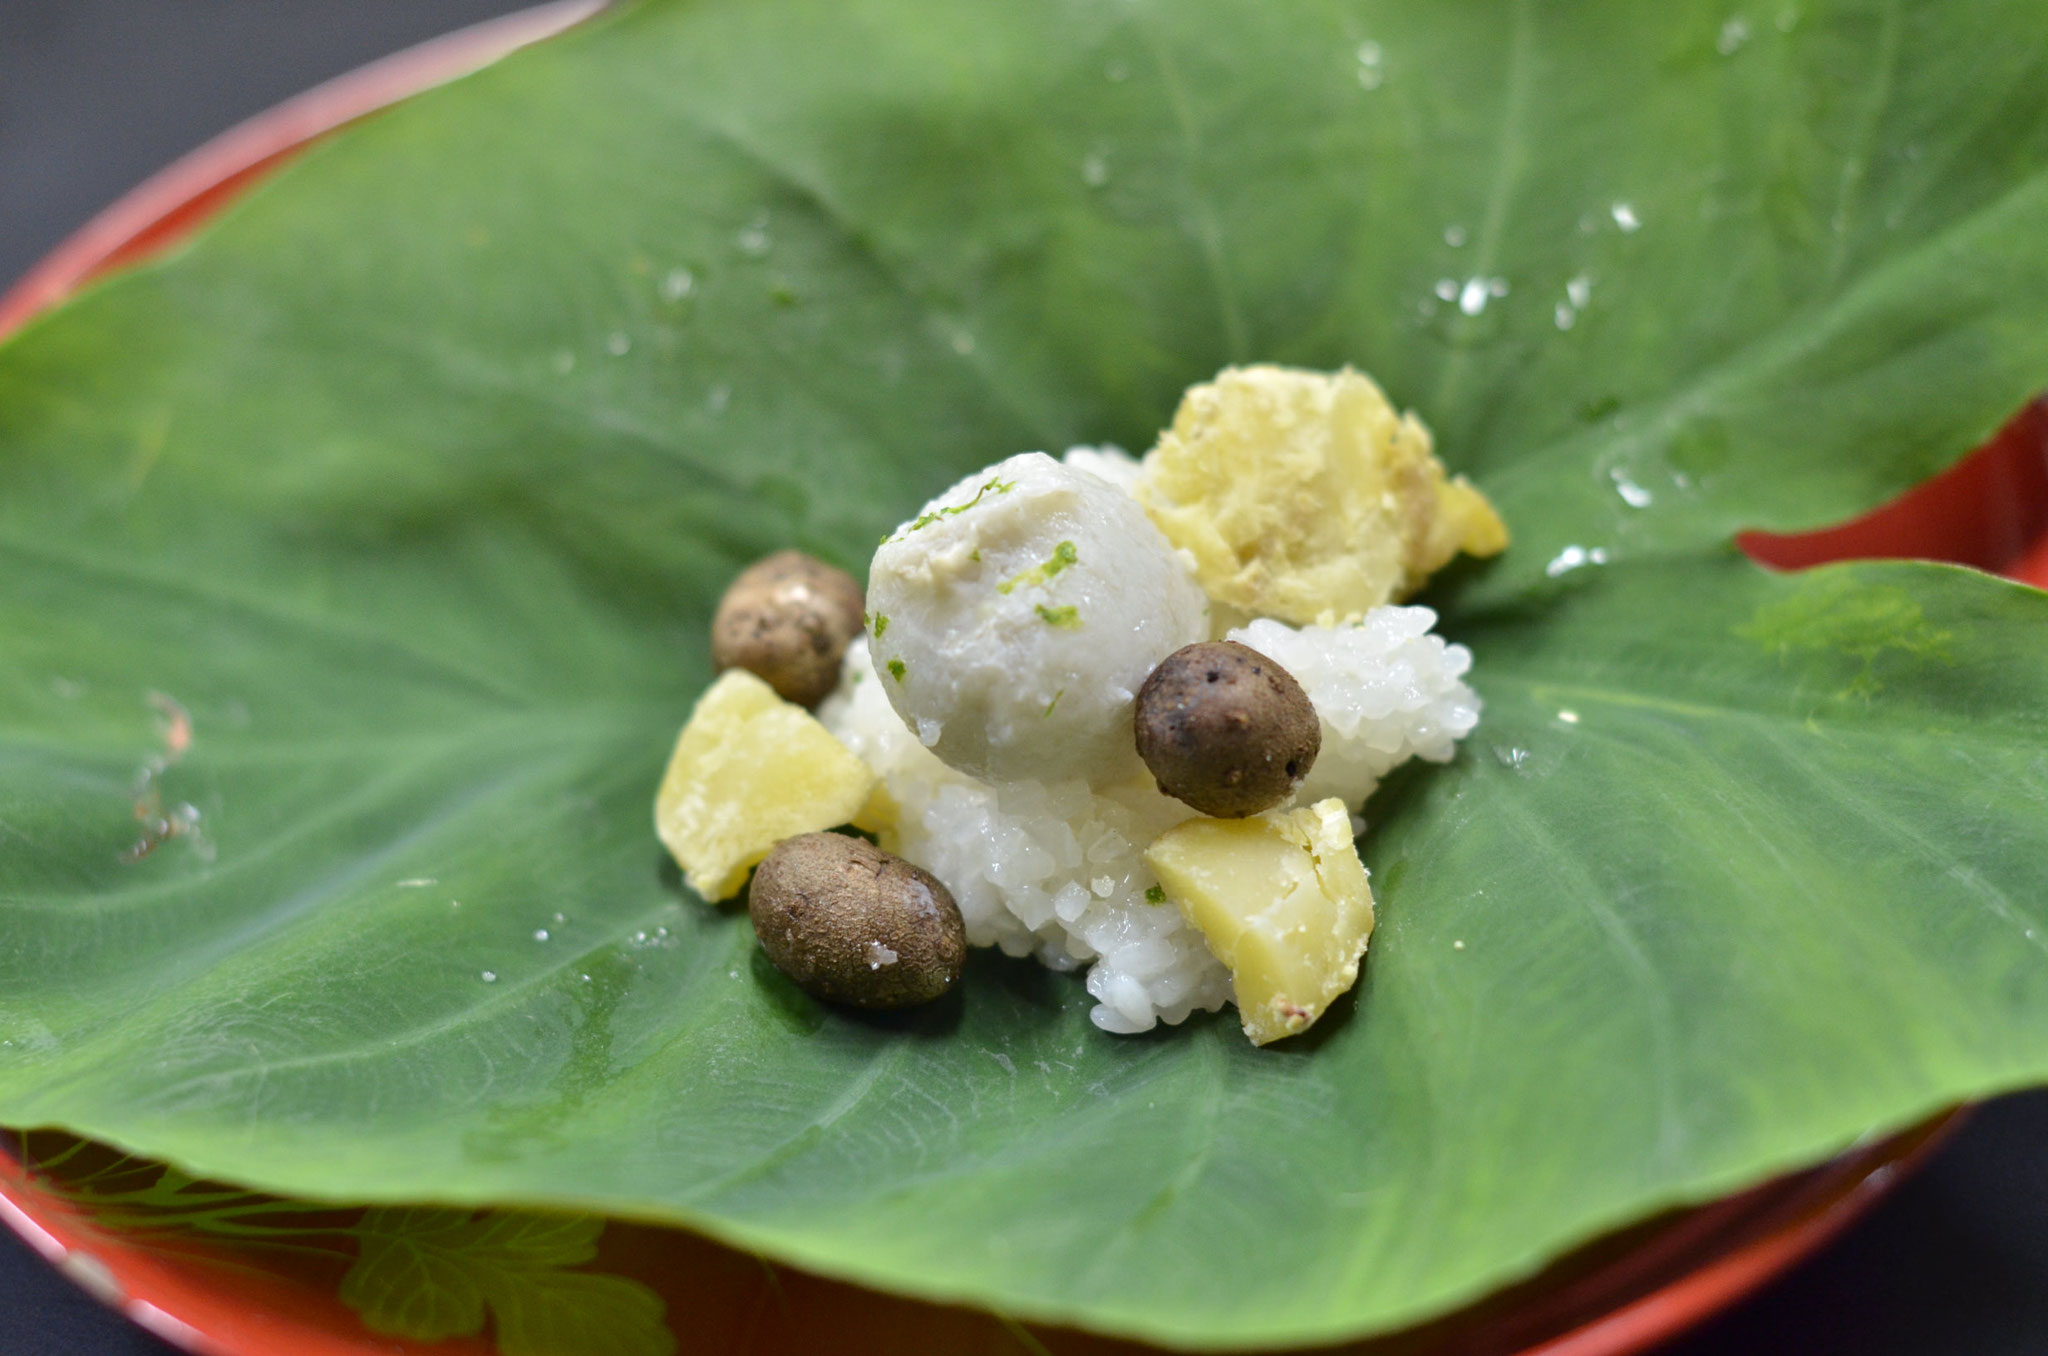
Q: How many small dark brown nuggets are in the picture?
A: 3